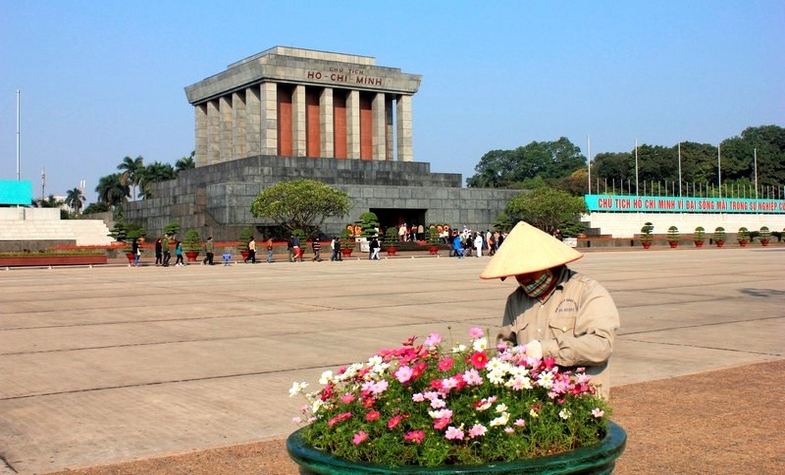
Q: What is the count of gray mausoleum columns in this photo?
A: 11